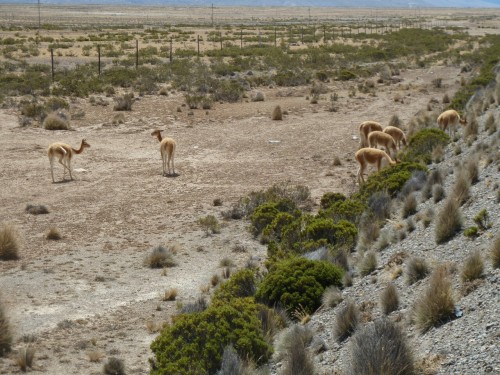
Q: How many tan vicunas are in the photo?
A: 7